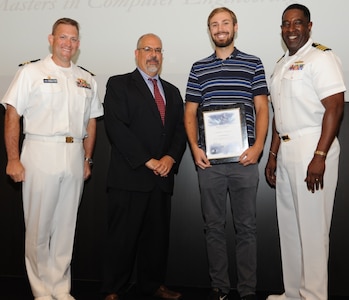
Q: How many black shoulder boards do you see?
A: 4